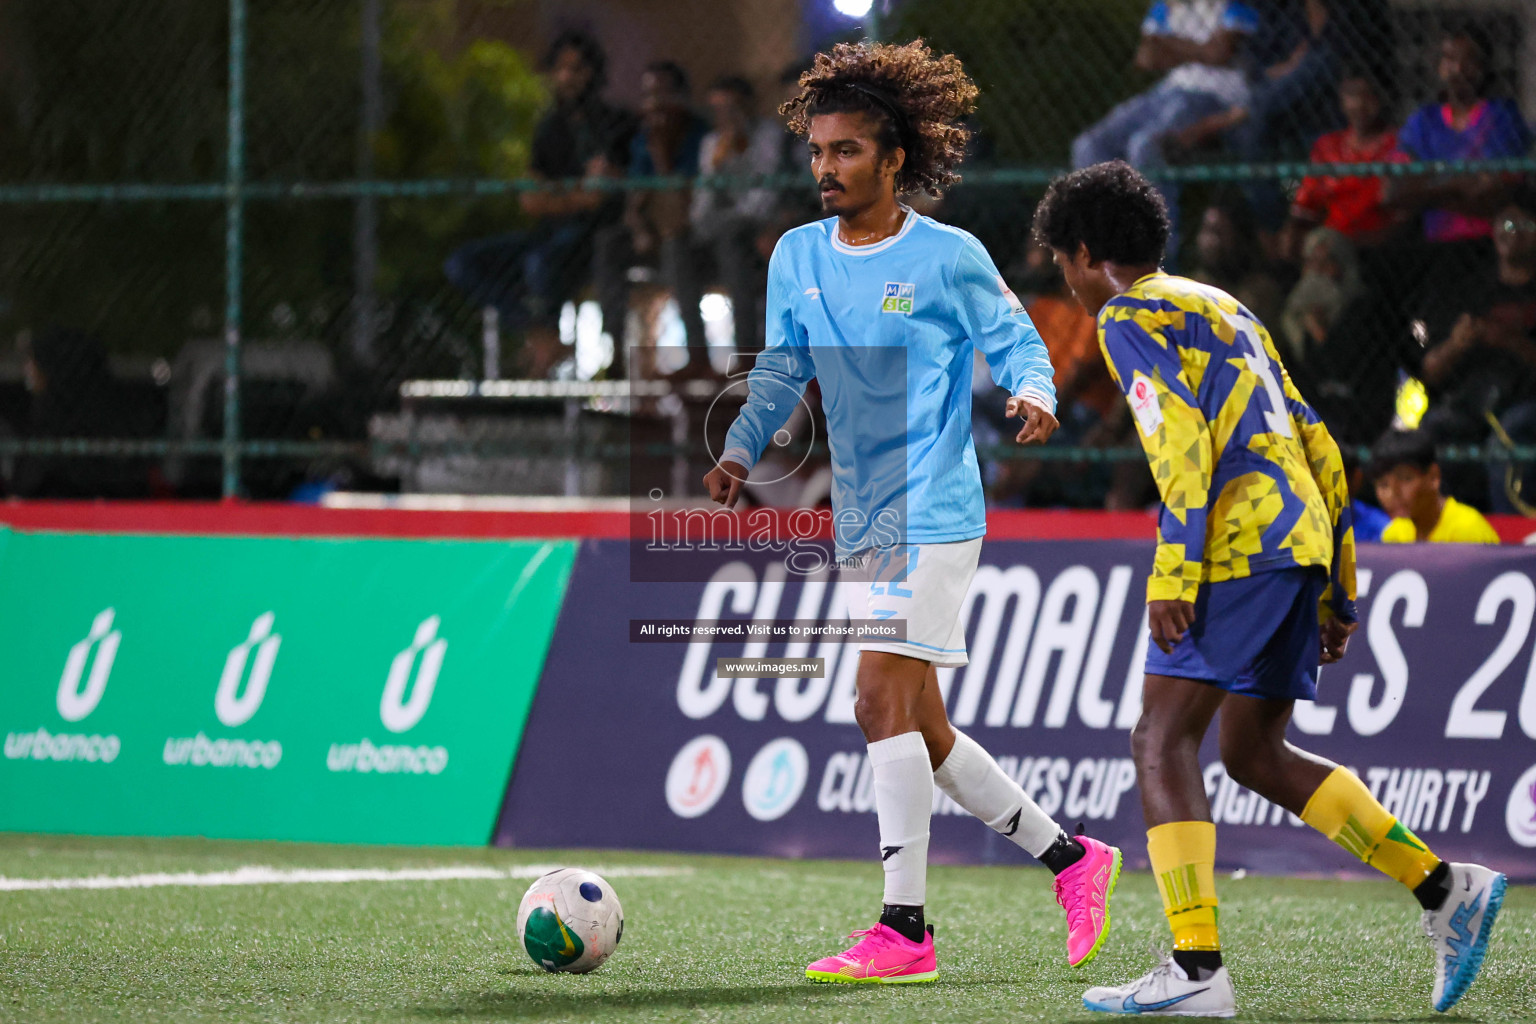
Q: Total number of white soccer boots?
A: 2